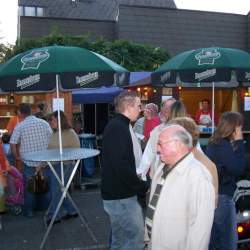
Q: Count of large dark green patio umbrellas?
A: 2